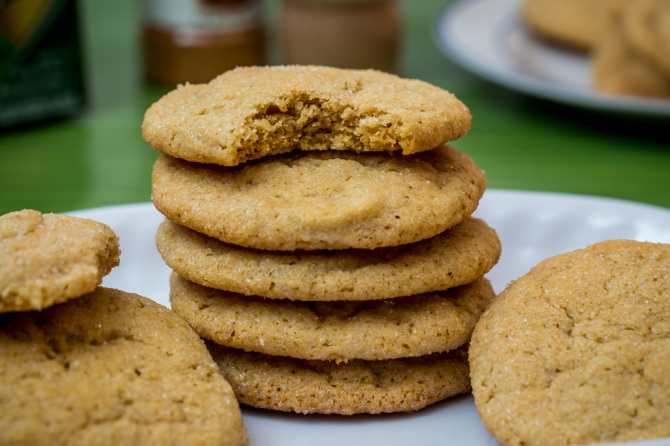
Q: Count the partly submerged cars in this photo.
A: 0